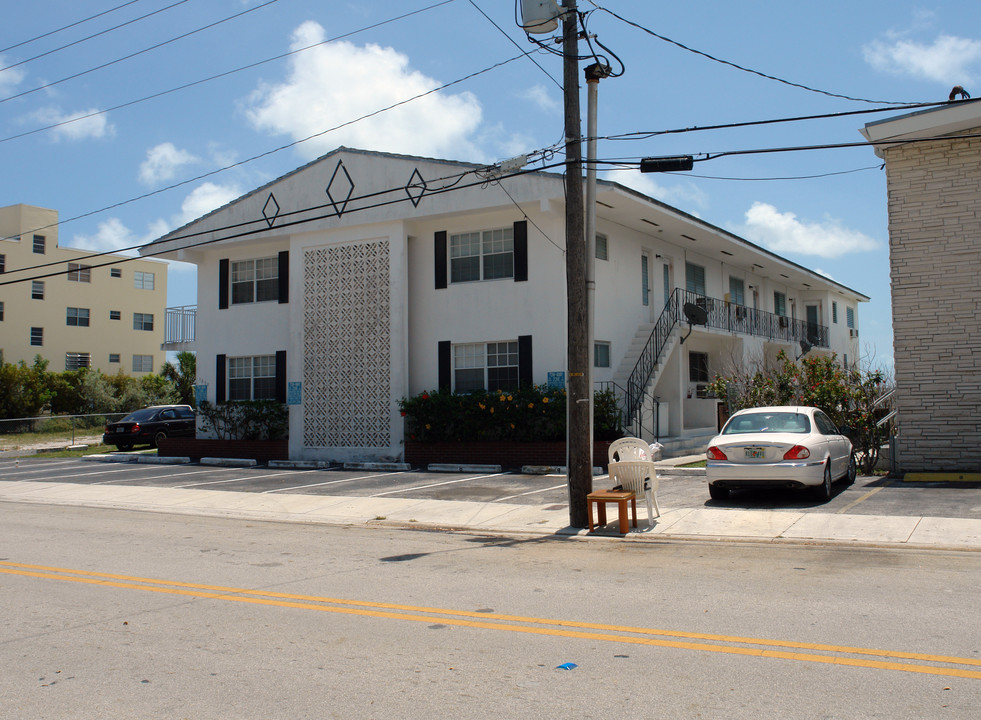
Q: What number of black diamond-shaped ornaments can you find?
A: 3